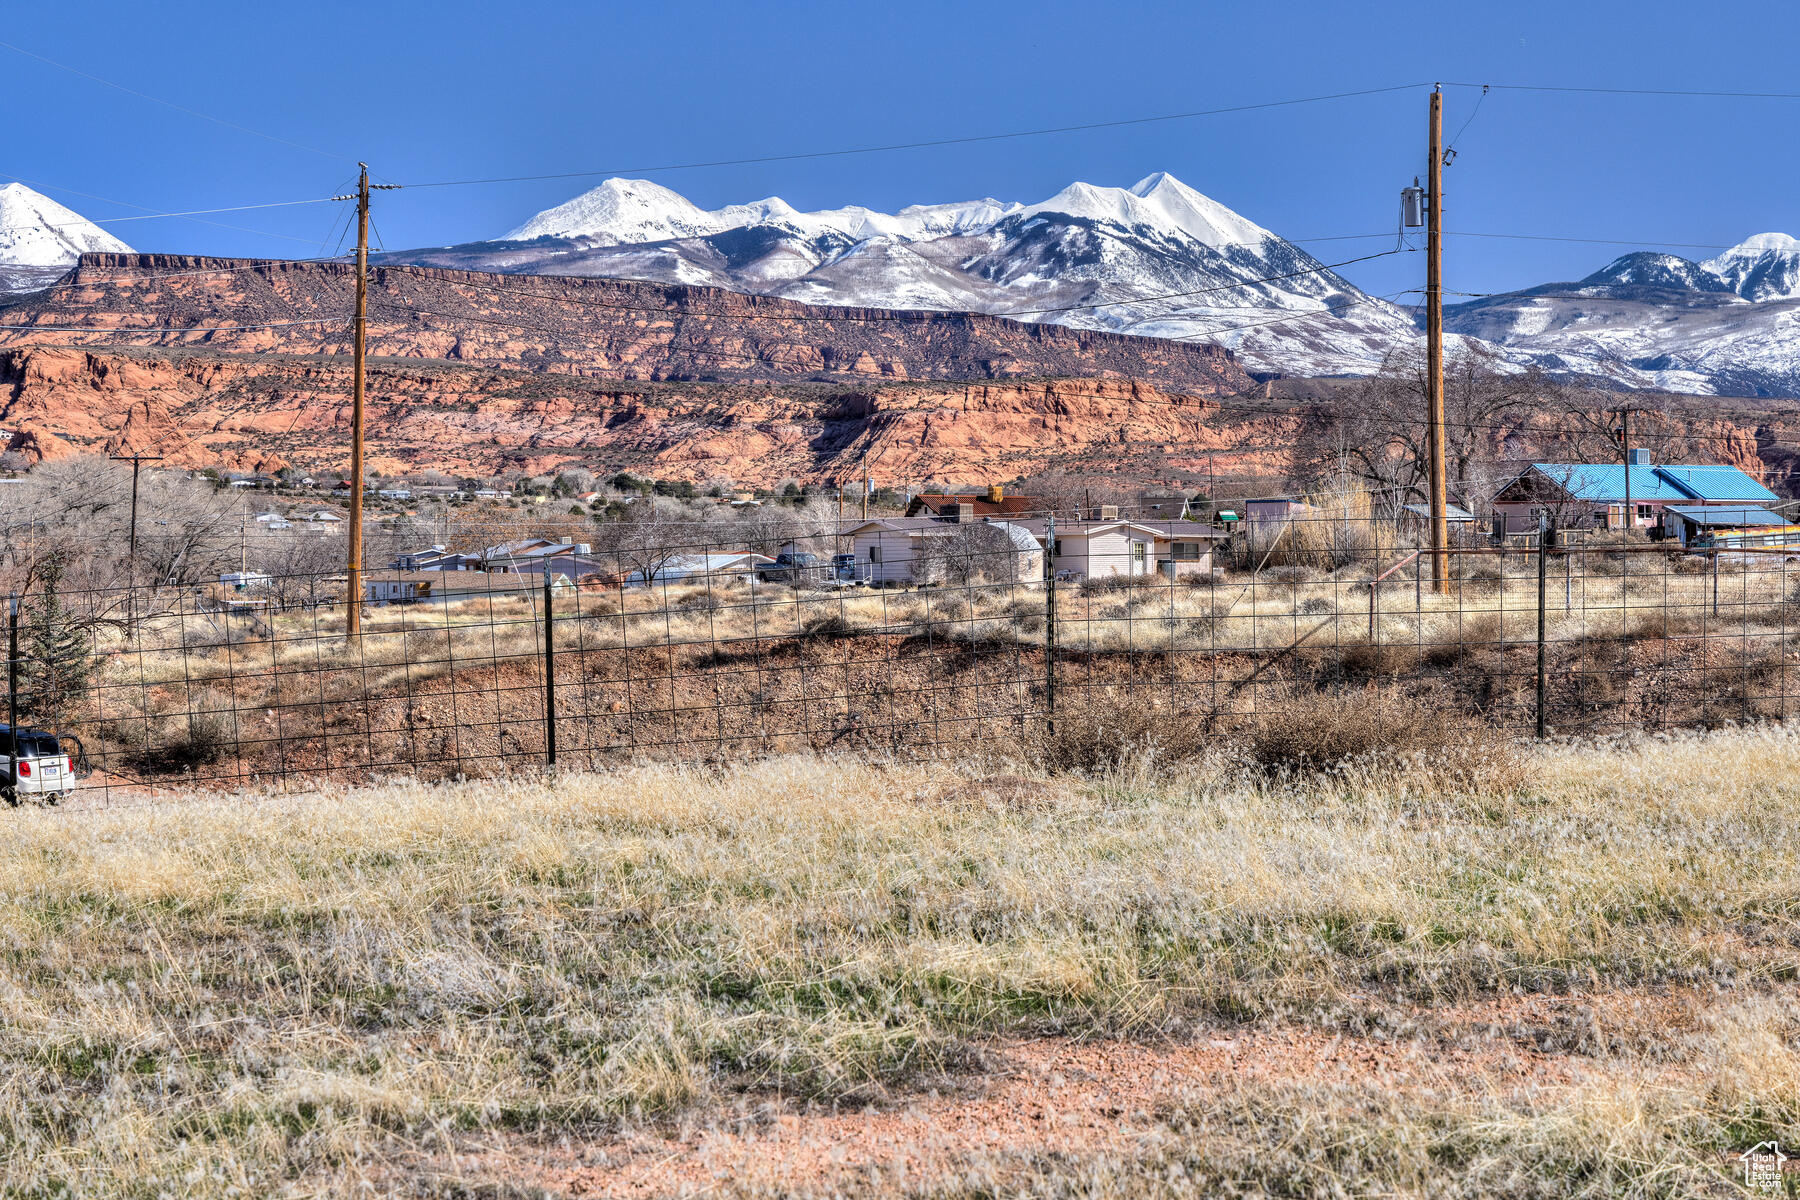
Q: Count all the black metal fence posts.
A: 4